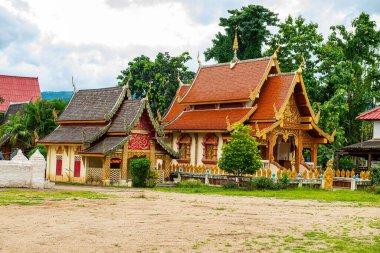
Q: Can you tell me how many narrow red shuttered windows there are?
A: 2